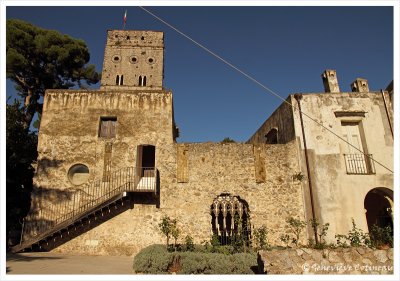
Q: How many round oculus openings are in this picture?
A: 4